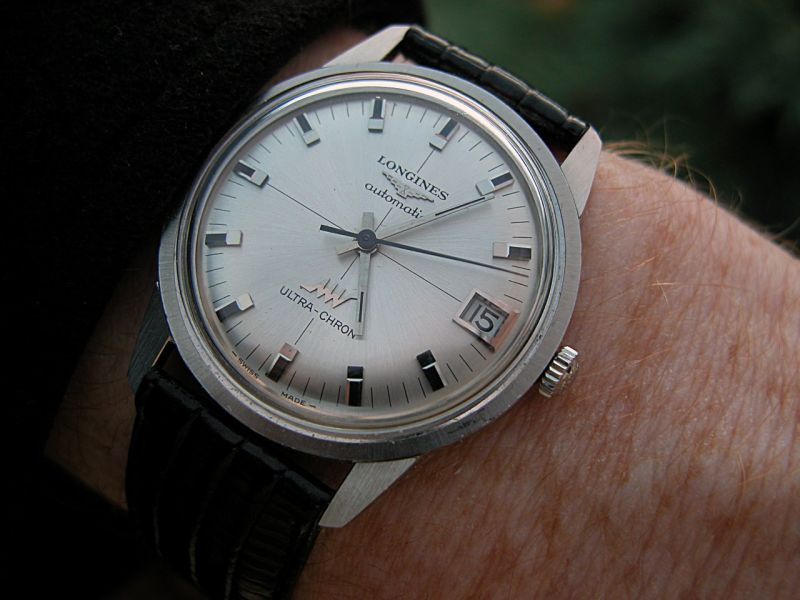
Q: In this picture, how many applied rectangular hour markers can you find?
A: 11